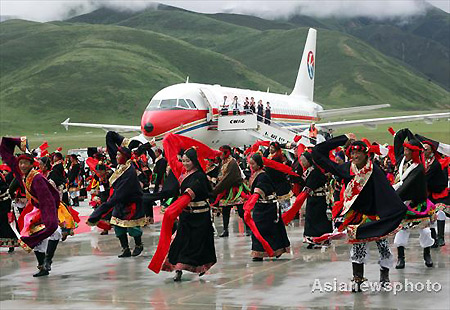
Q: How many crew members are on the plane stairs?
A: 6